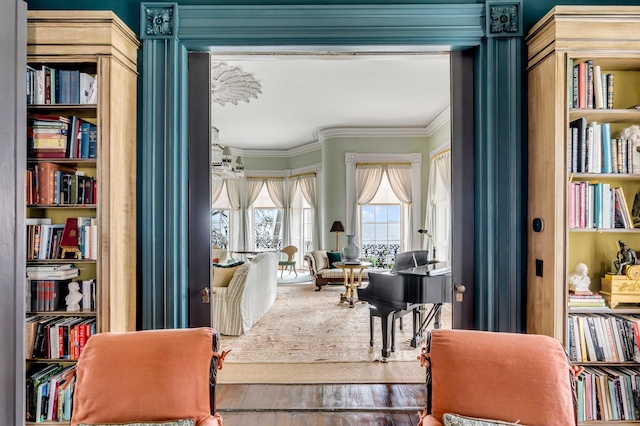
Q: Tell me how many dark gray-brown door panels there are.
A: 2